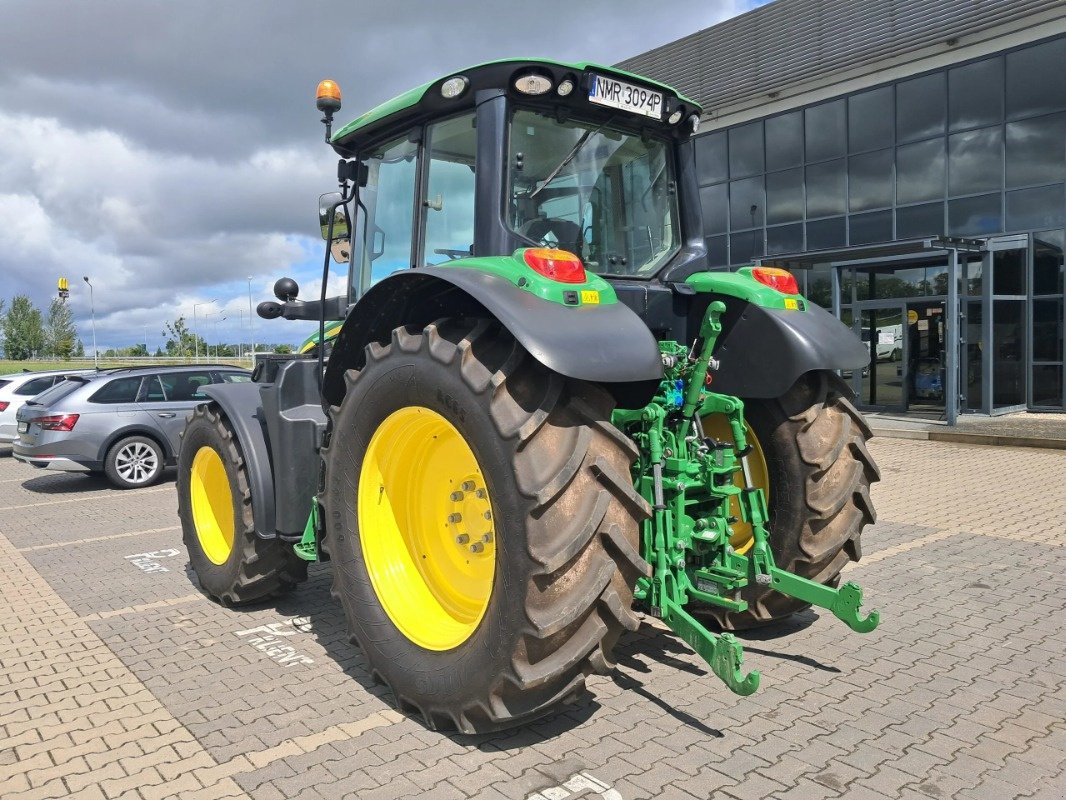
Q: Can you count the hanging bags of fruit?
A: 0